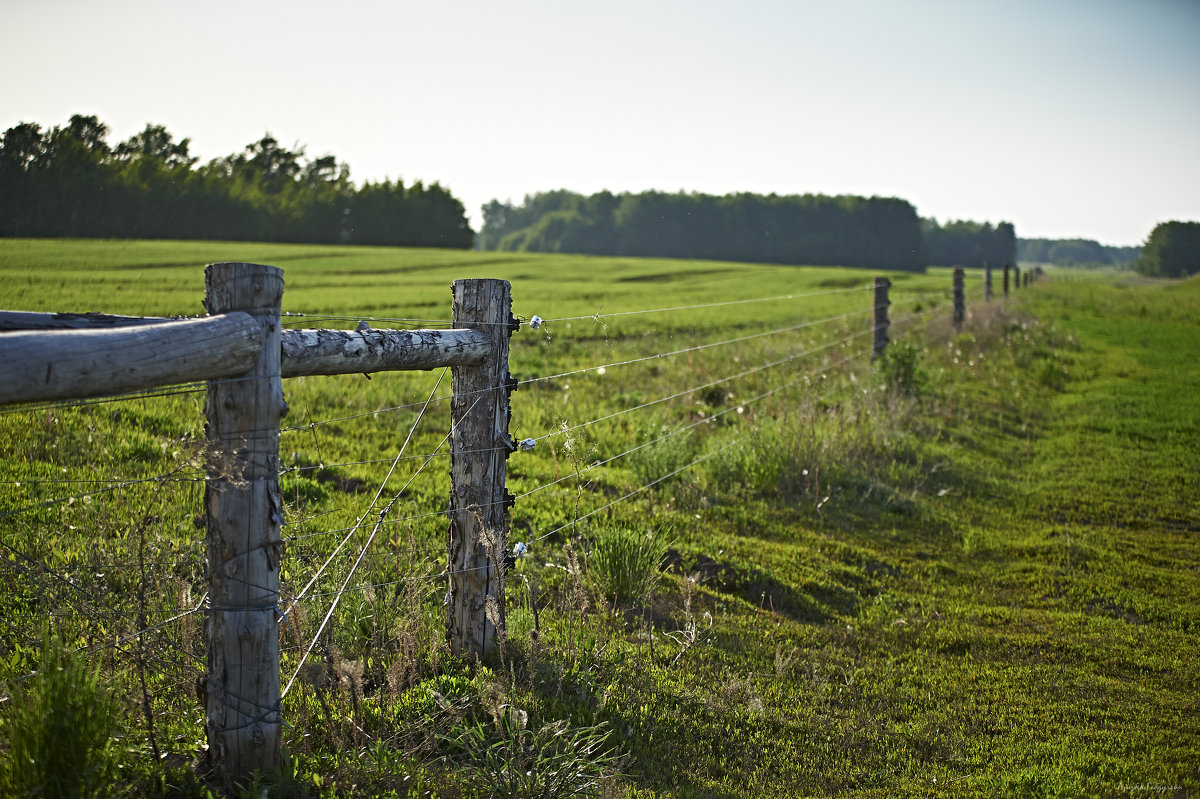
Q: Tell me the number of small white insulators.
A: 3